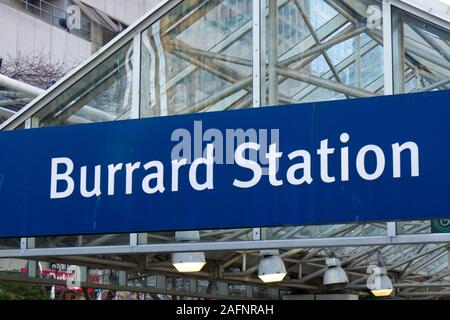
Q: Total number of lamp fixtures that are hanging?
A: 4